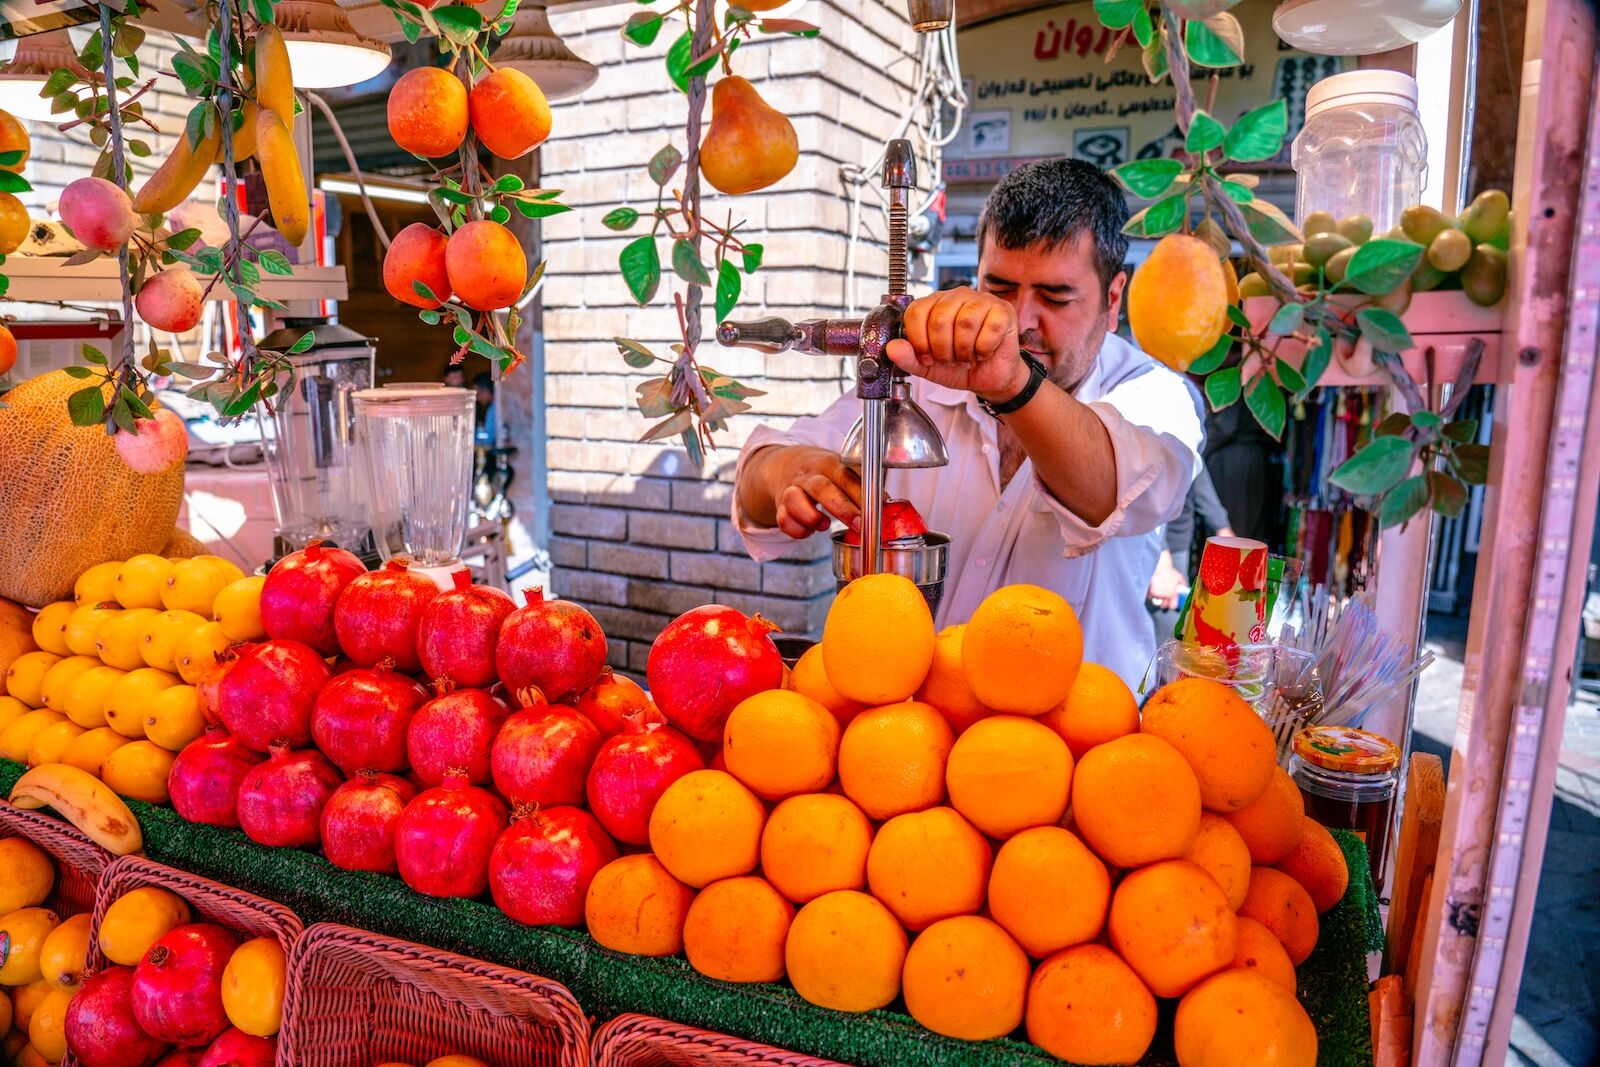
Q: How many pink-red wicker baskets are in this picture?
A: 4